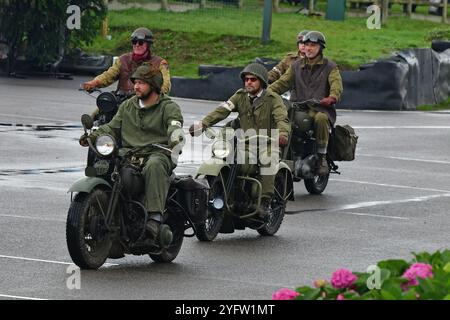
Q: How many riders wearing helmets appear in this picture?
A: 5